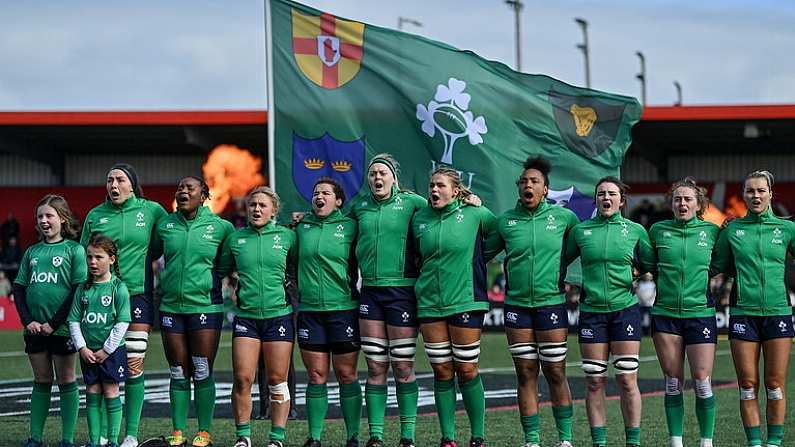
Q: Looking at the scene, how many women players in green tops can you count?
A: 10